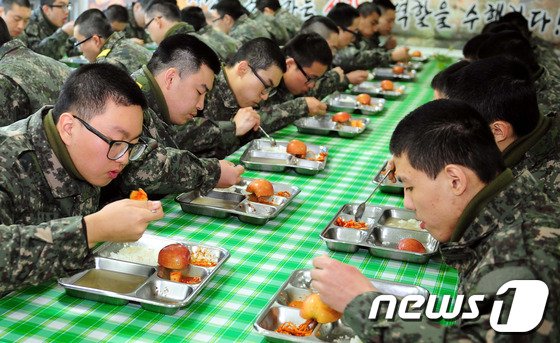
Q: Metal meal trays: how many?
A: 12